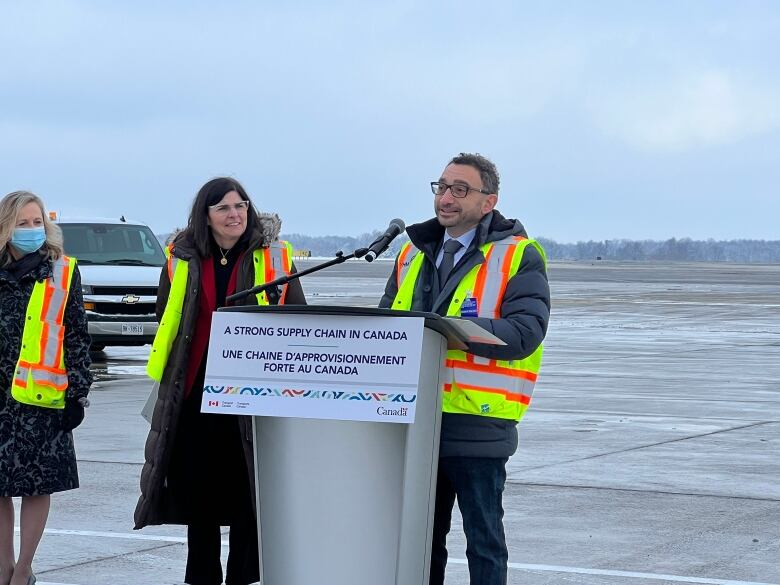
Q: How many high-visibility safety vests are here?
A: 3